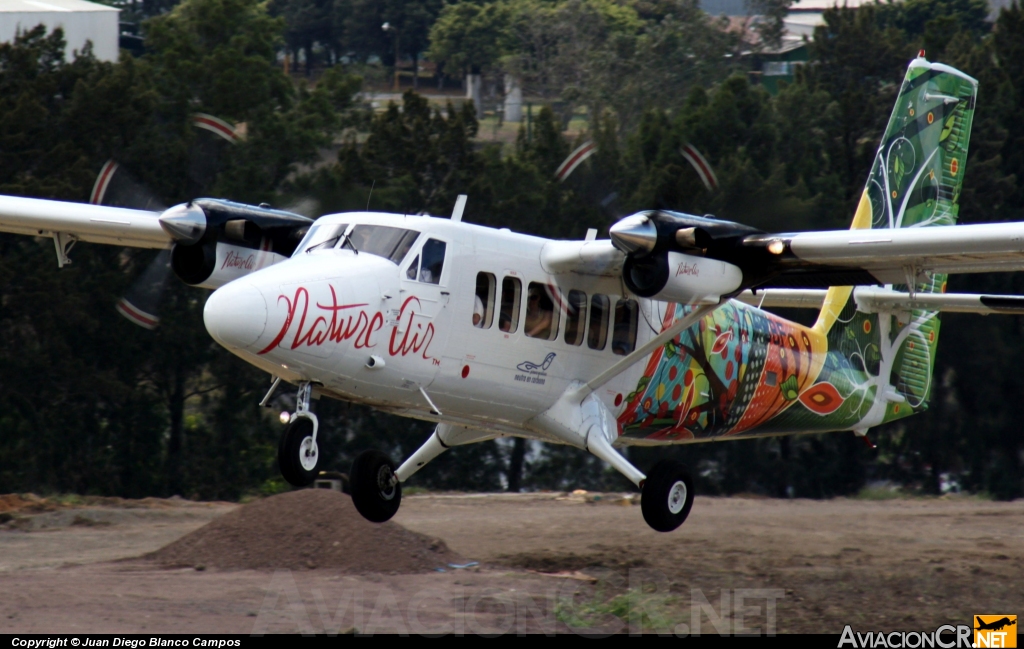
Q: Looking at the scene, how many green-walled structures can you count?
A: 1